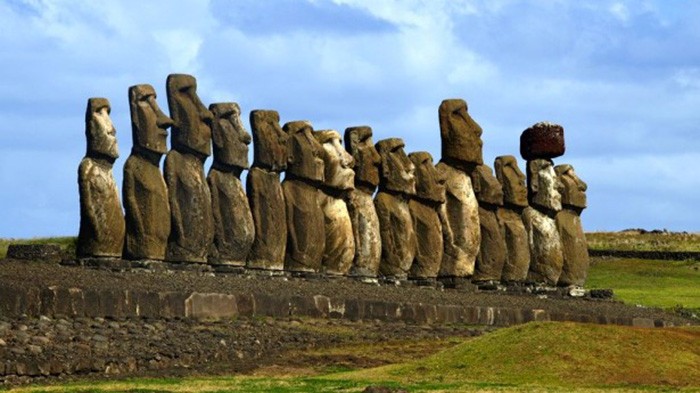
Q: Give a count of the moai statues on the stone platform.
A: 15